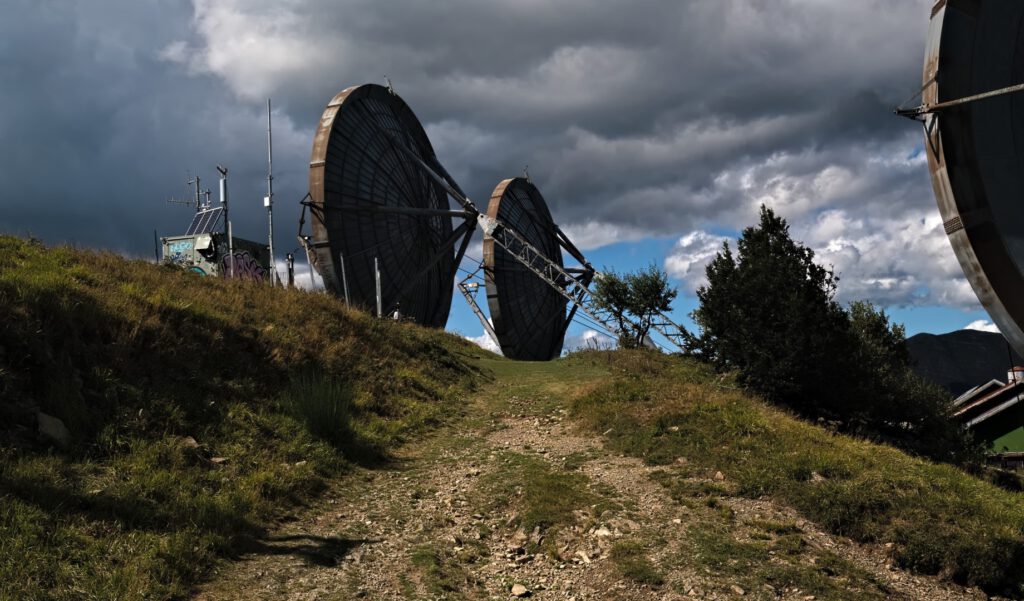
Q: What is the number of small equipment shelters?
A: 1